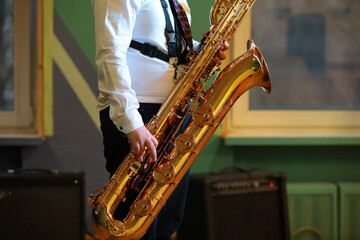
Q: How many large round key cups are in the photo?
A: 5